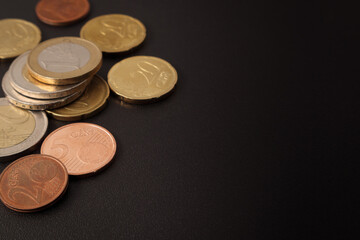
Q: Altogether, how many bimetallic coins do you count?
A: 4